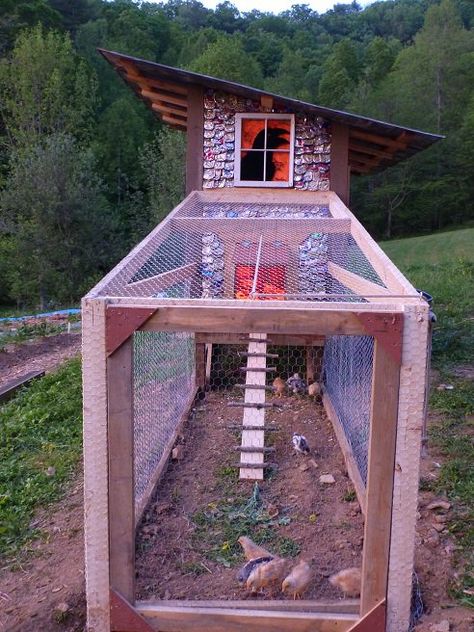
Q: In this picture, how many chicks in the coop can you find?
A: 9